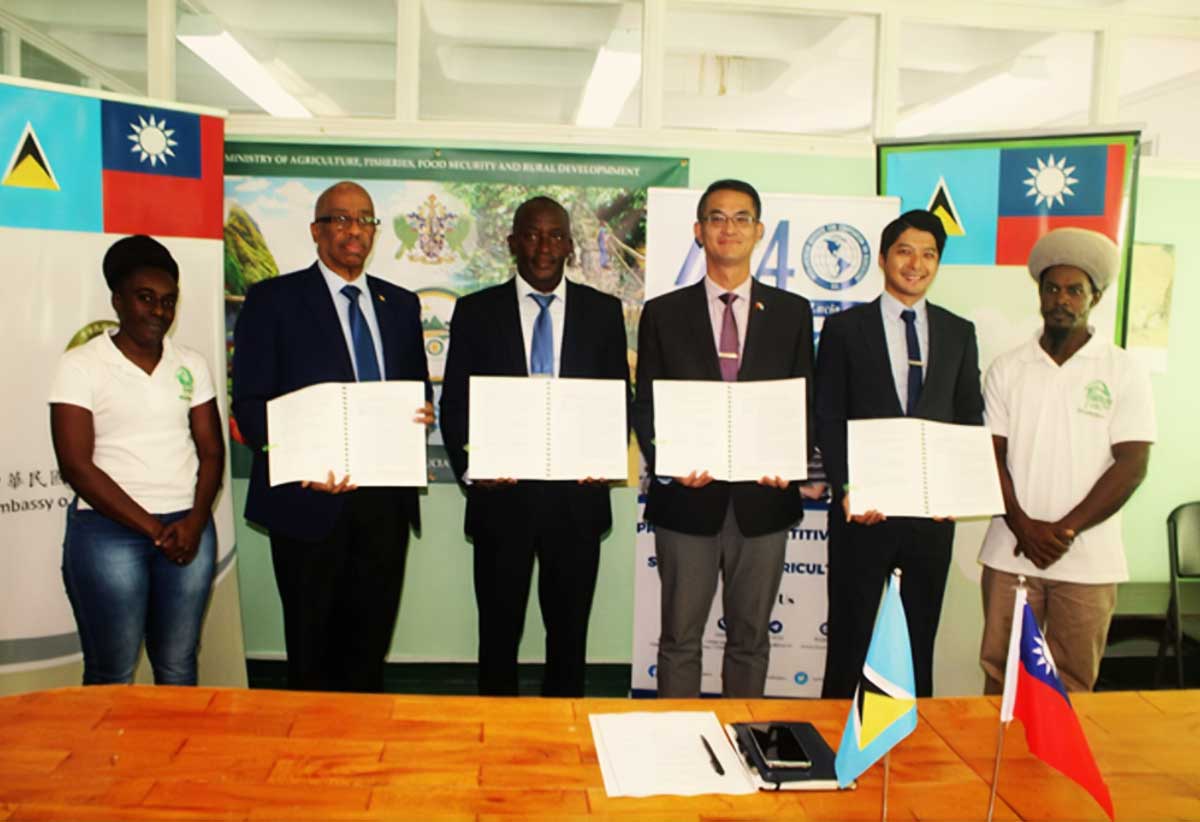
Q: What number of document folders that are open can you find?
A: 4